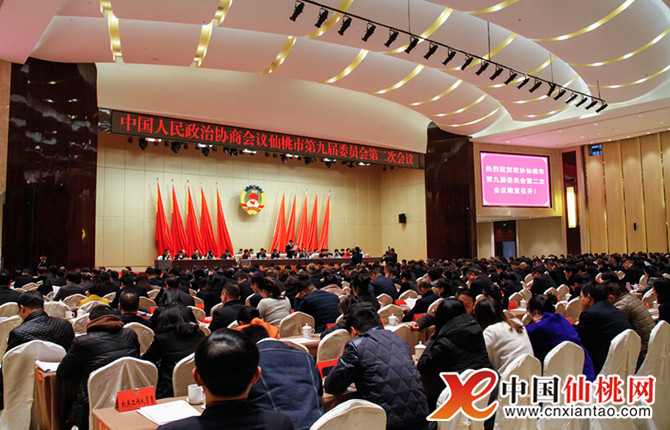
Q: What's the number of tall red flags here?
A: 10